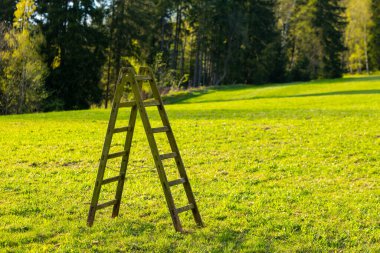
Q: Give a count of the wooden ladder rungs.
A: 11